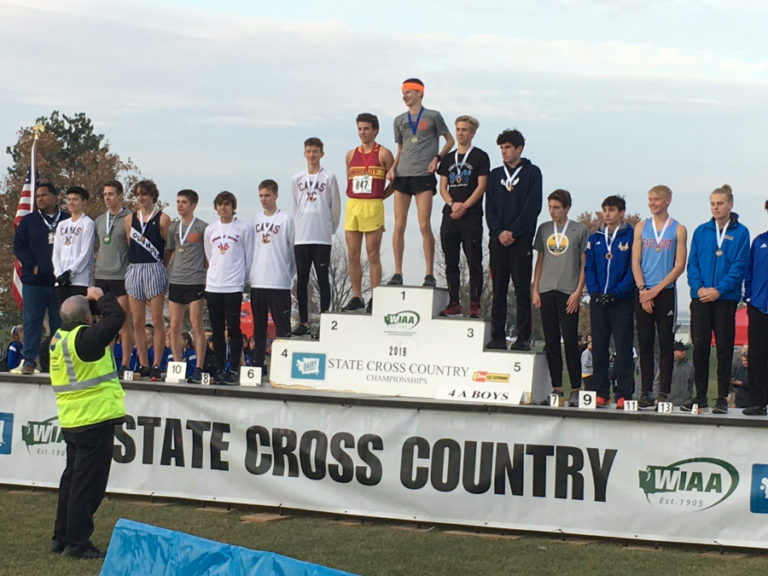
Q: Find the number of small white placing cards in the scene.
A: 9